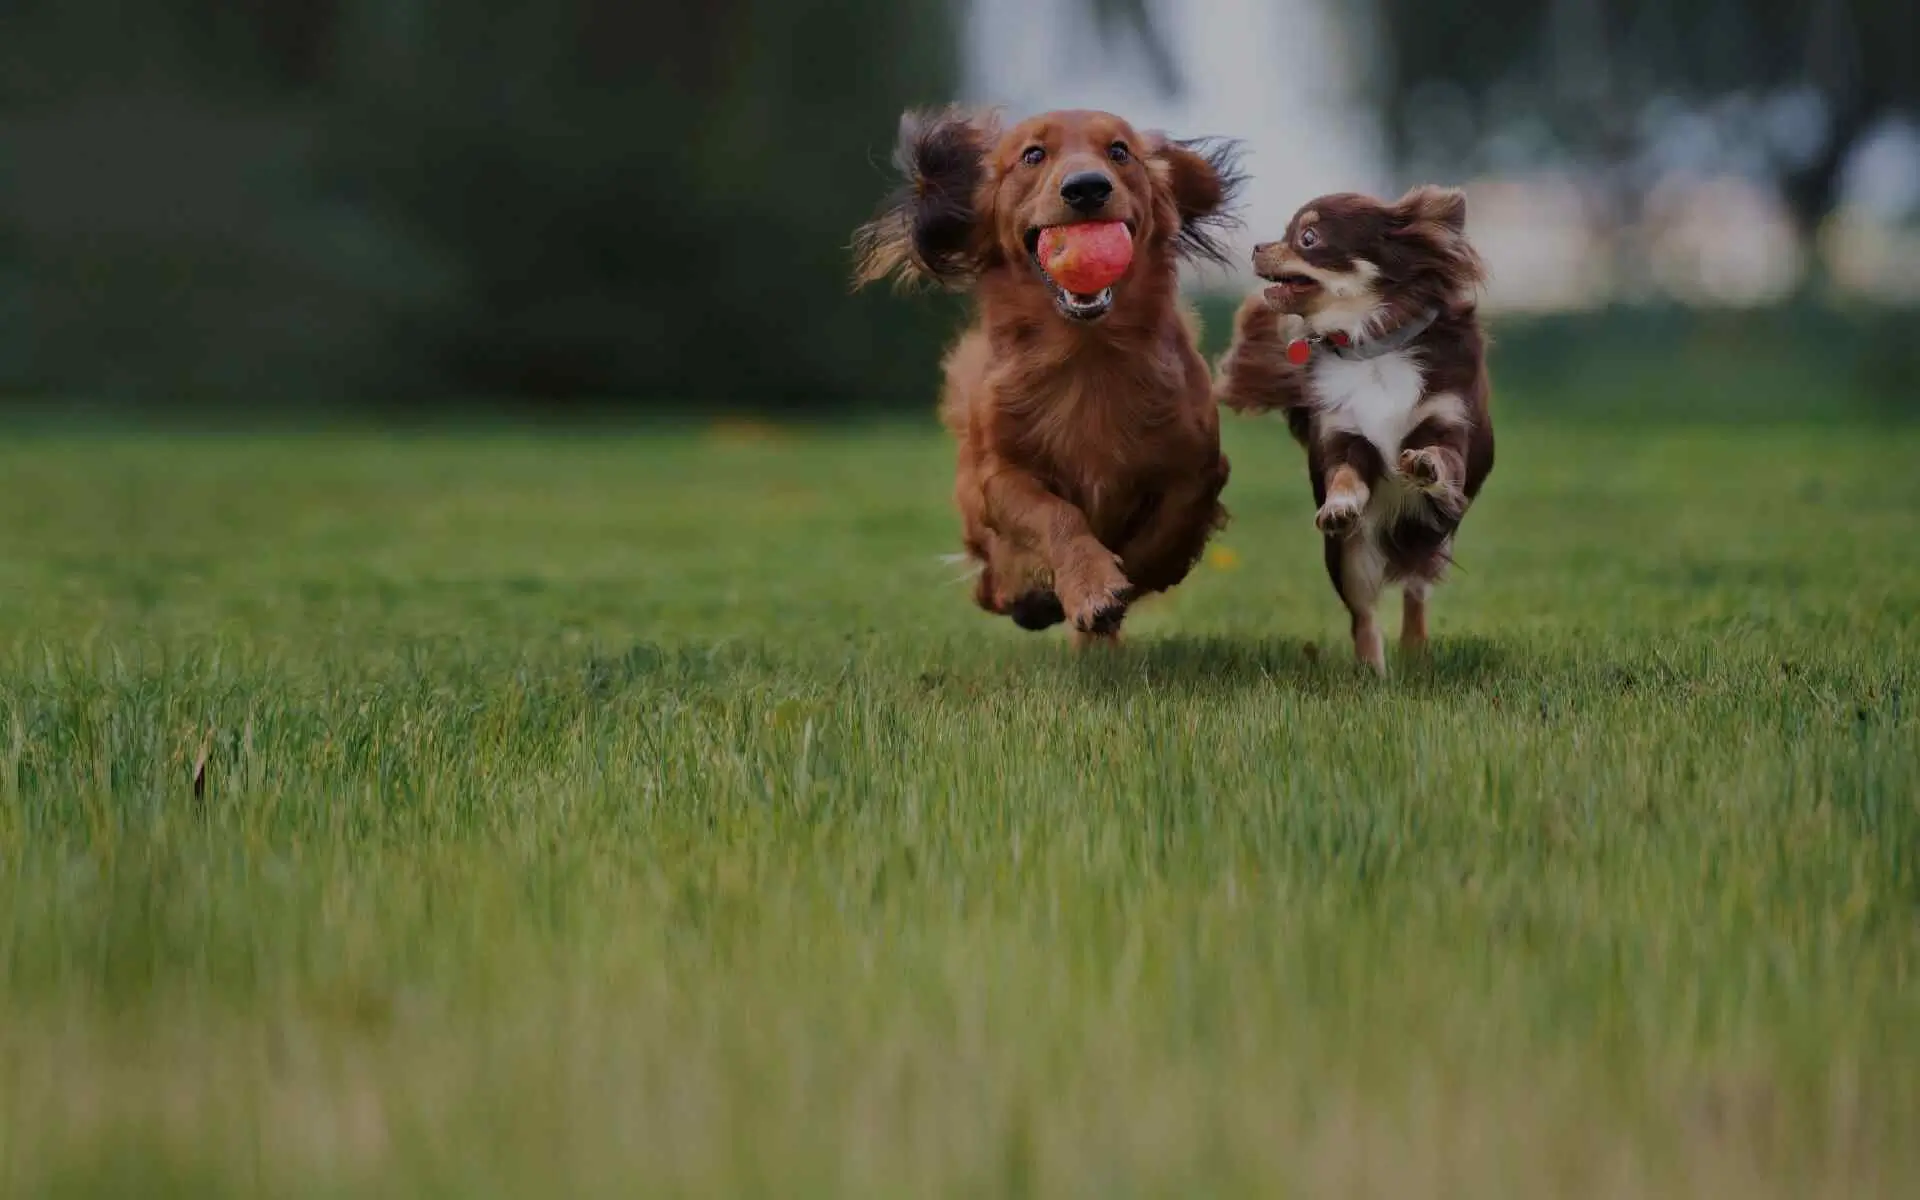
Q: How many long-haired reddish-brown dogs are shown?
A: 1